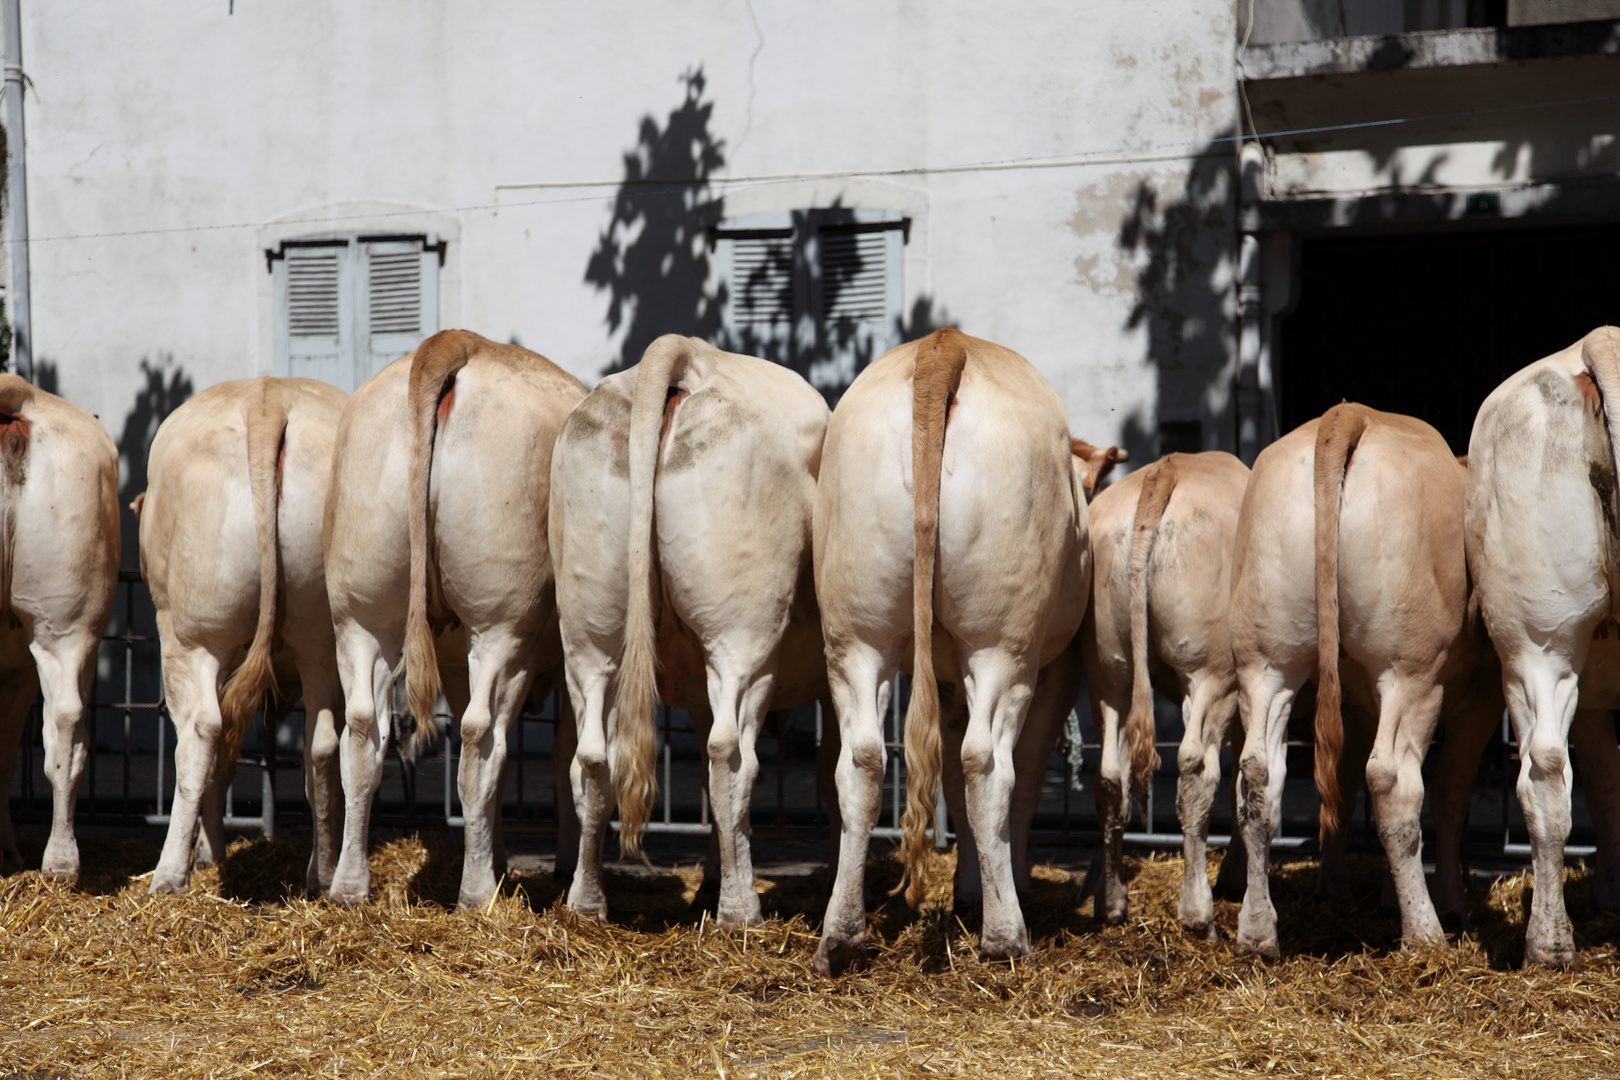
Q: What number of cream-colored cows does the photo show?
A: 8